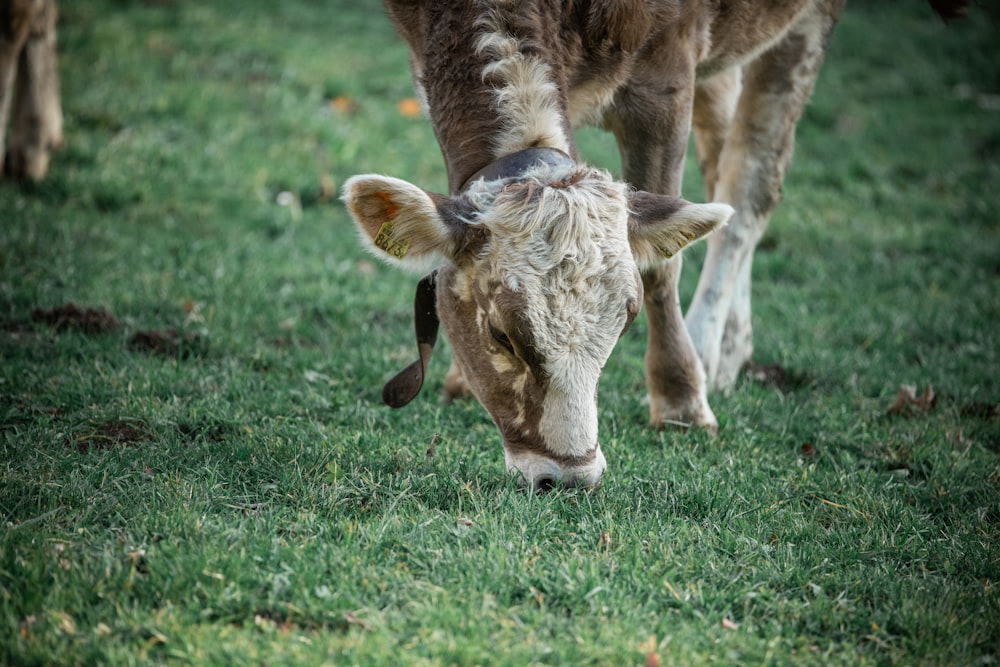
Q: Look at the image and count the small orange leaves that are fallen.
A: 2